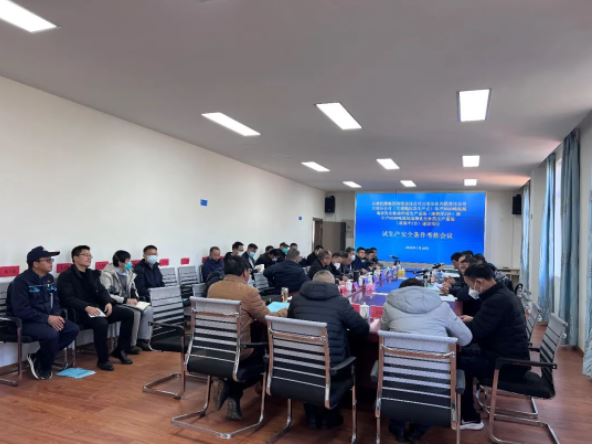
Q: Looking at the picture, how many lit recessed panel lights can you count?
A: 10